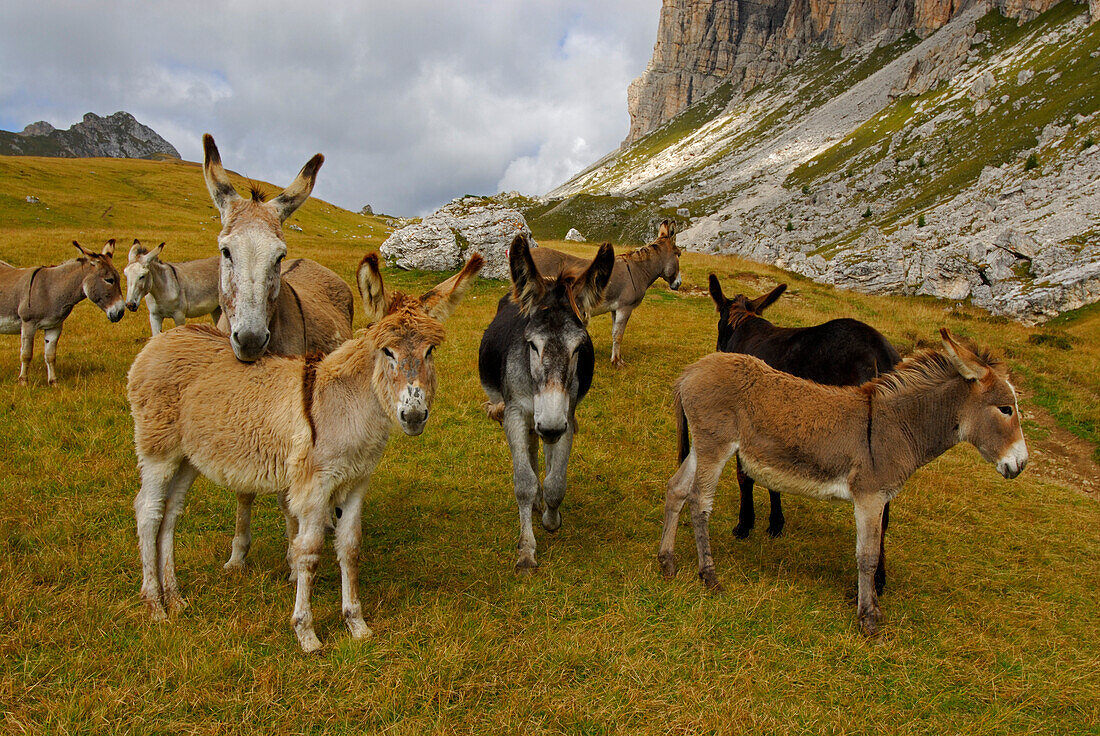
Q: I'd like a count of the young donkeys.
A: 2